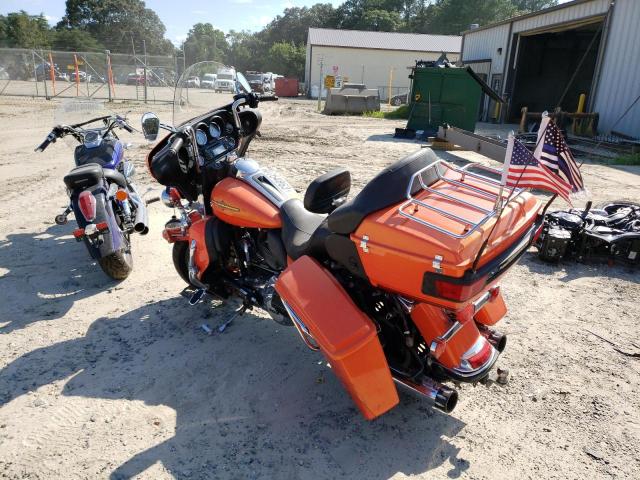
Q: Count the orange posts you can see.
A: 3